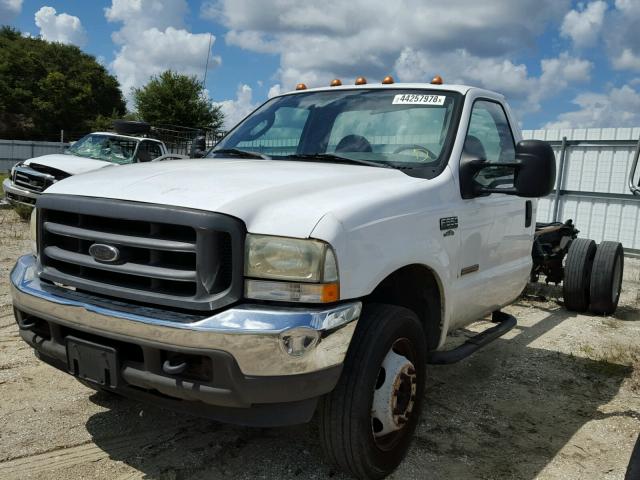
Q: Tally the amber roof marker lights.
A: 5